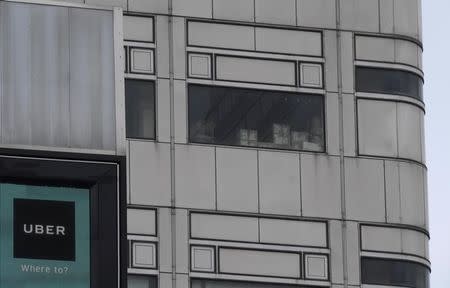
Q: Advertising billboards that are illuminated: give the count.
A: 1